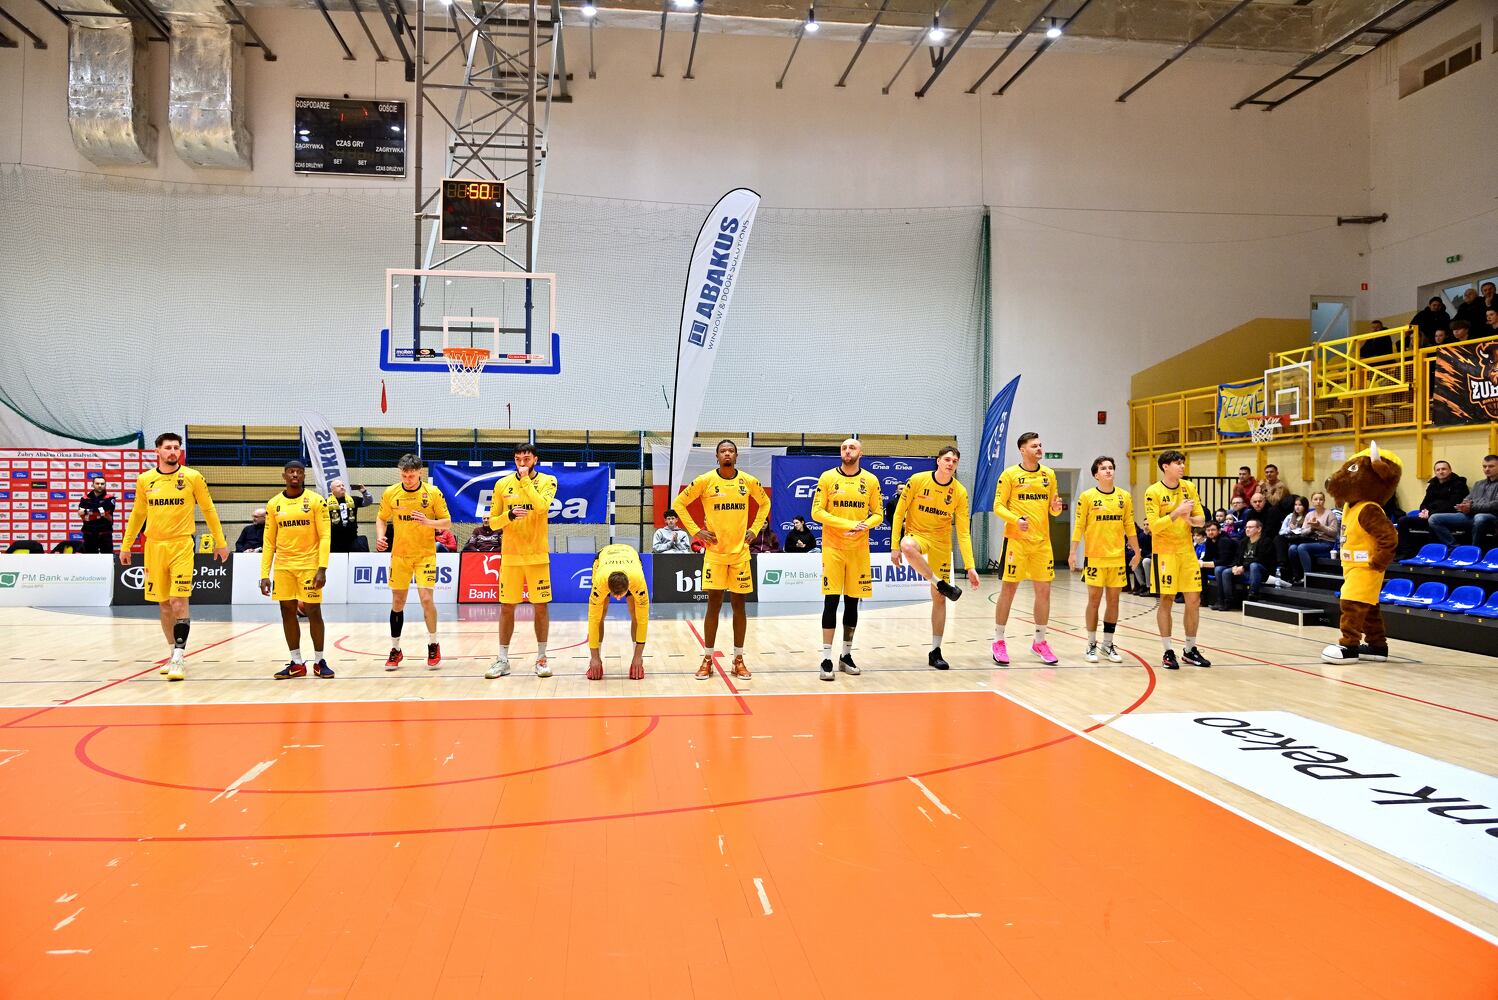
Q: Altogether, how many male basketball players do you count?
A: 11